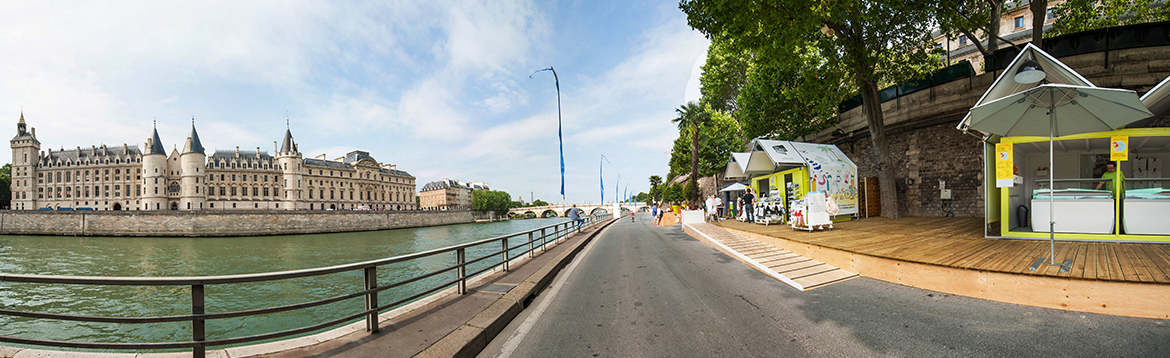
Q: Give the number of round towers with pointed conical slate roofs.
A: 3